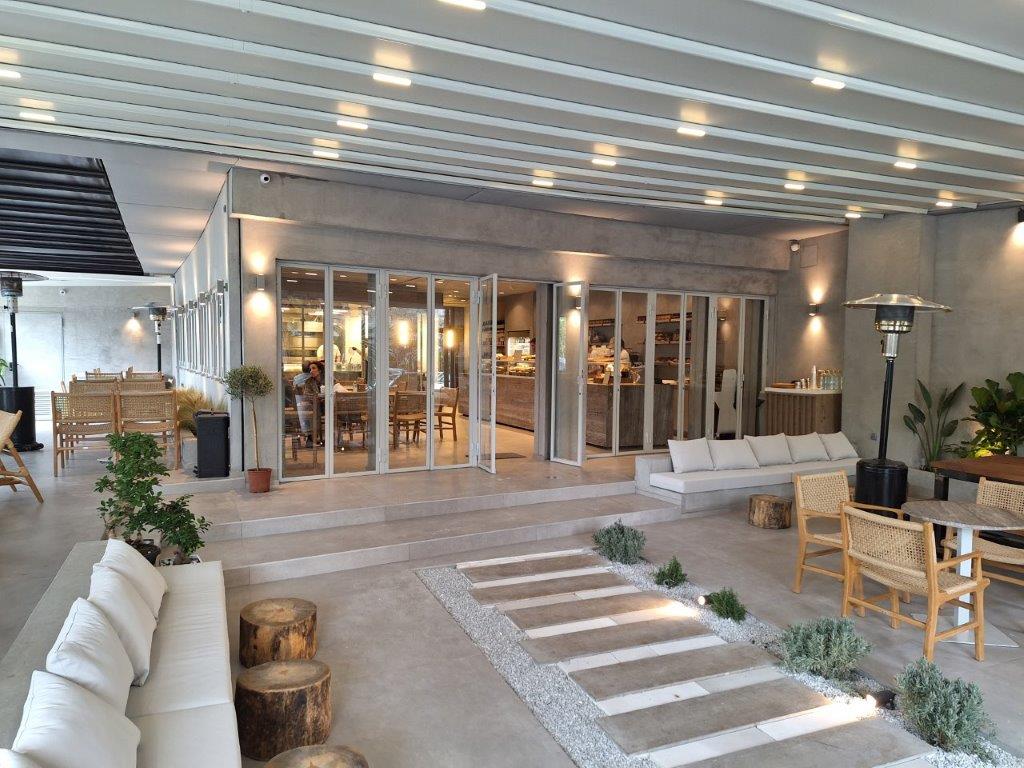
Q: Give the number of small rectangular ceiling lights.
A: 15